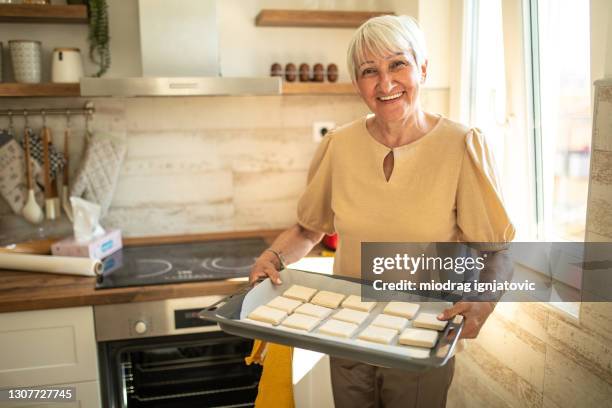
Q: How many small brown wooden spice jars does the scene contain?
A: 5